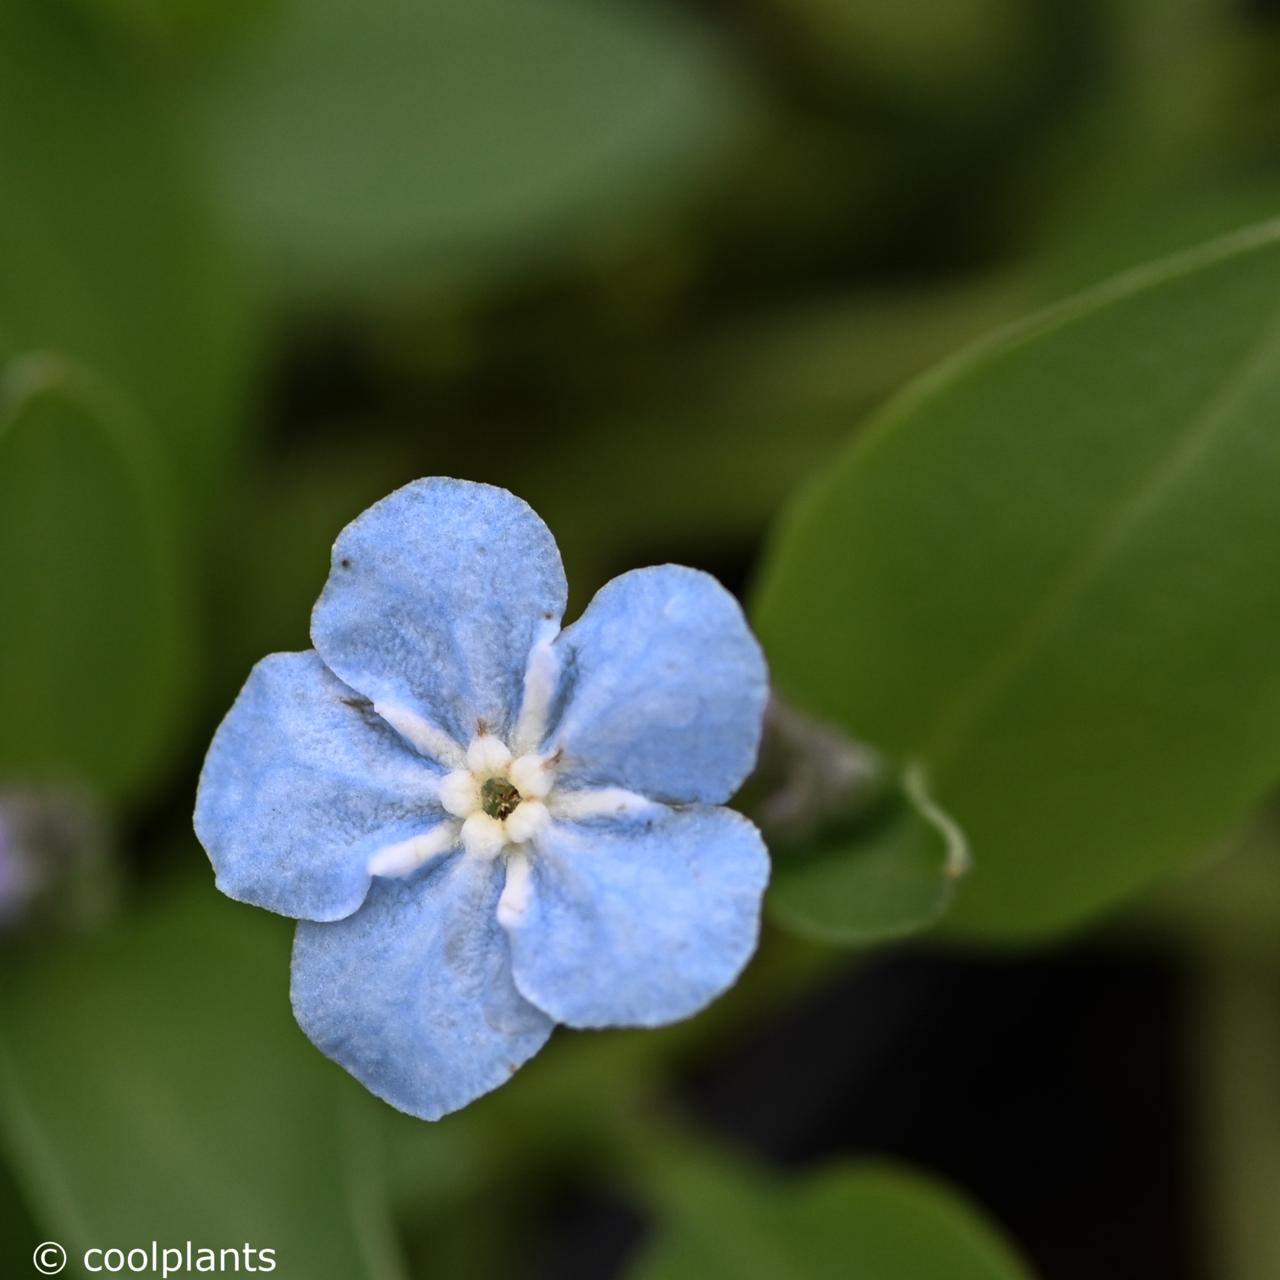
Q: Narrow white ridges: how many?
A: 5